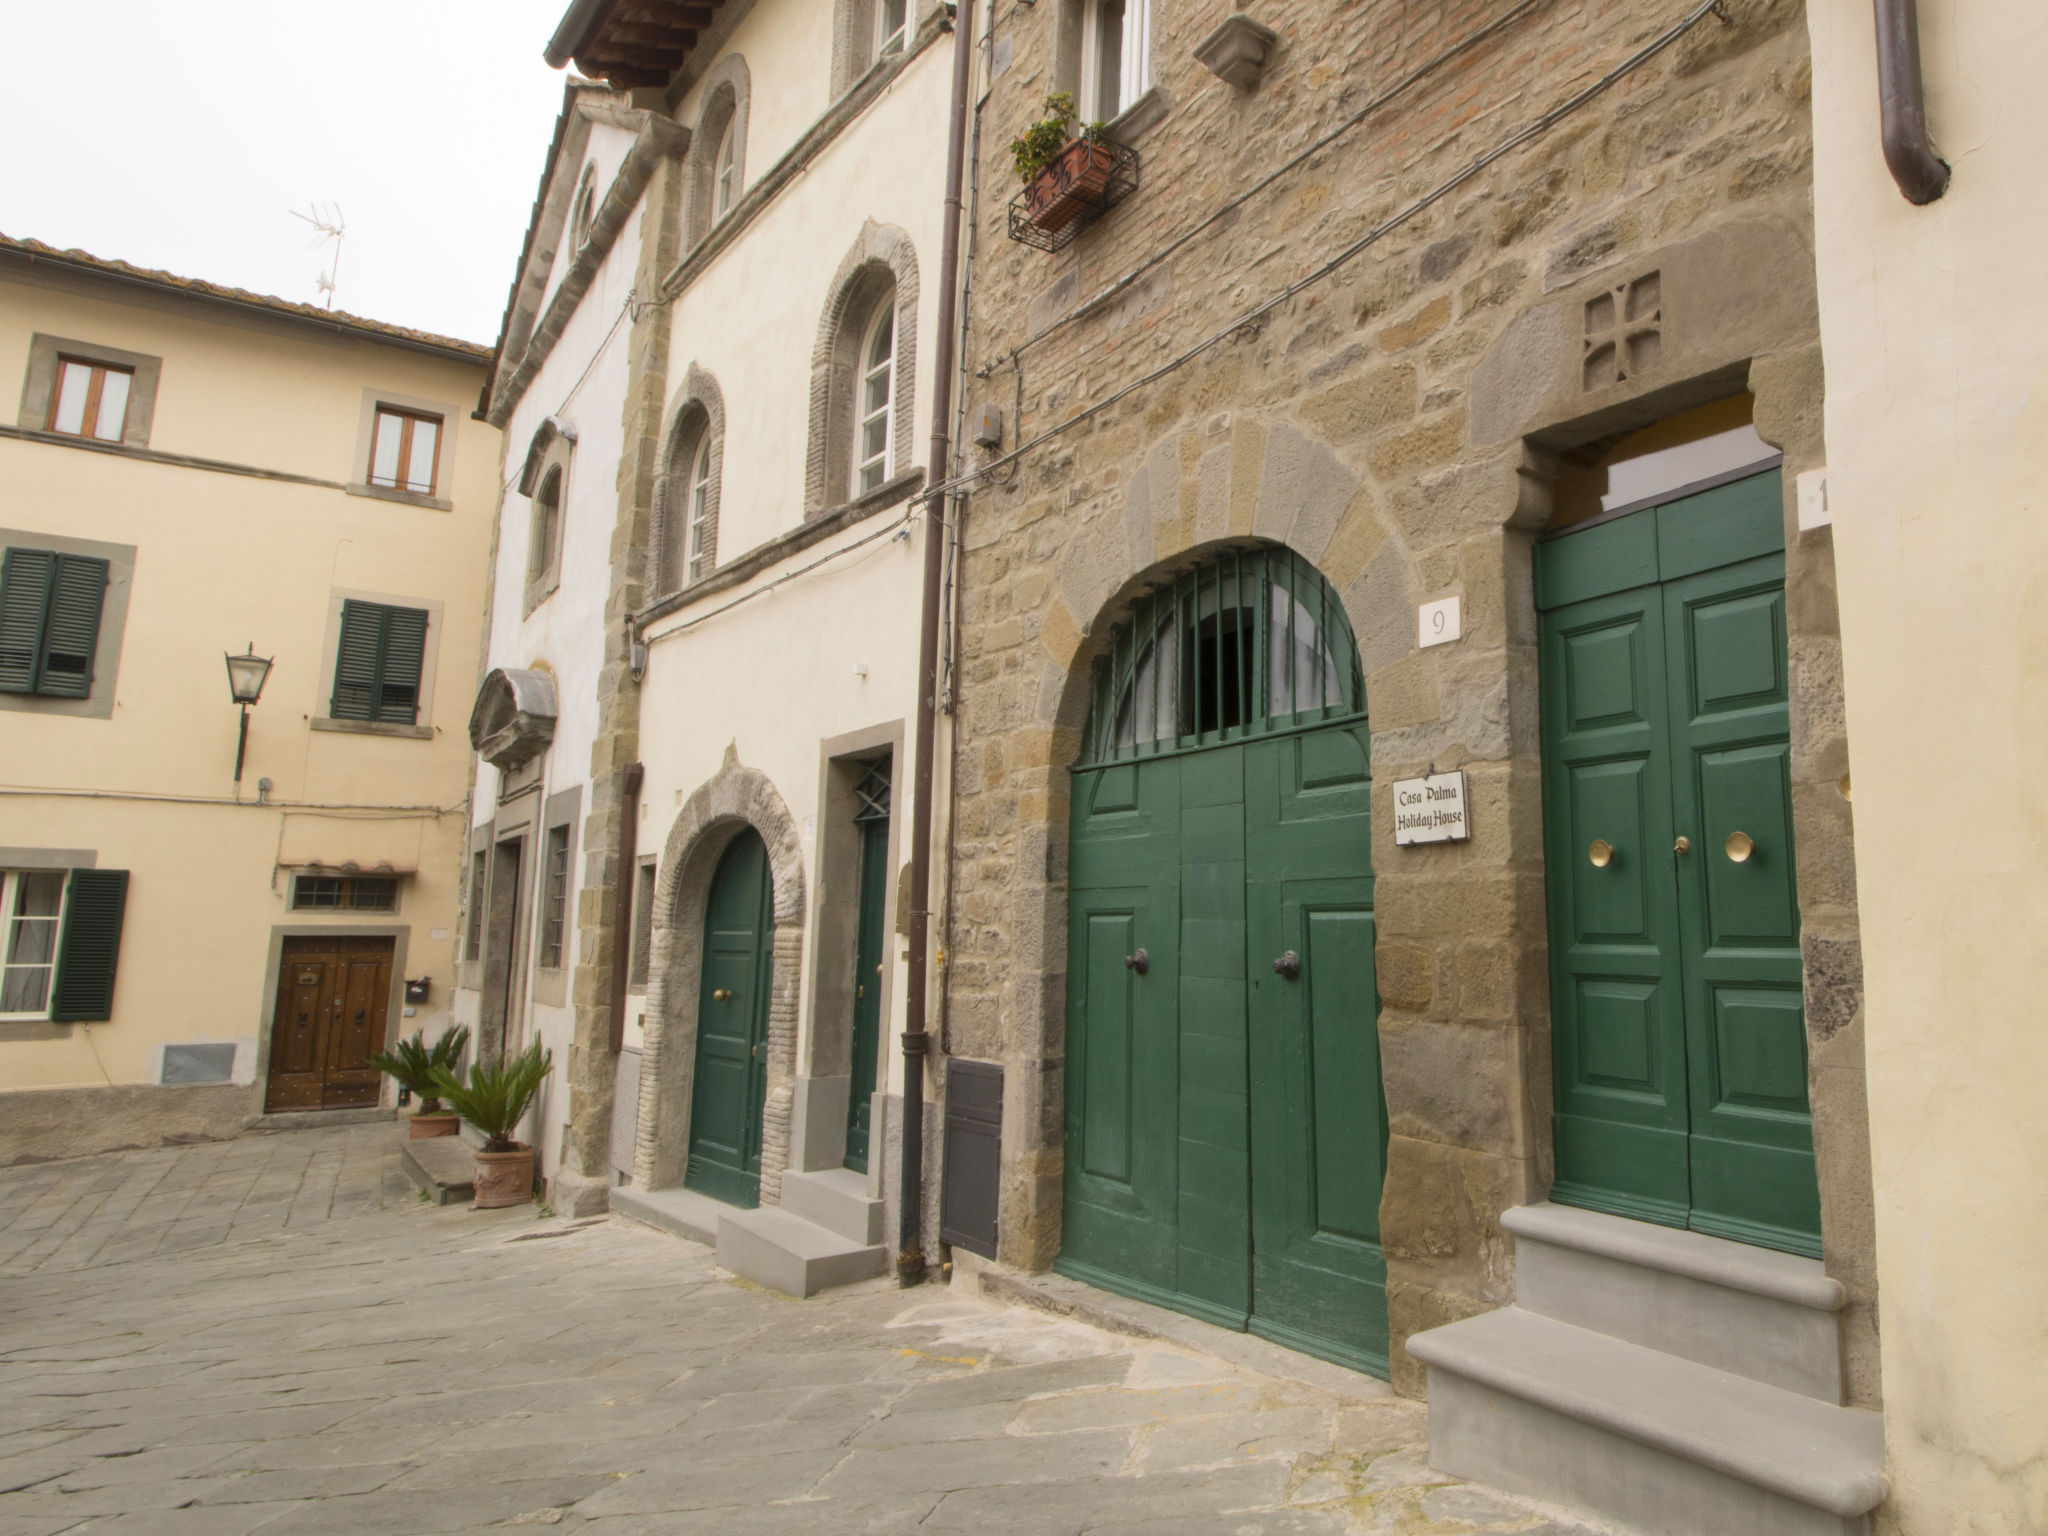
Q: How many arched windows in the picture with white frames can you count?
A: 3